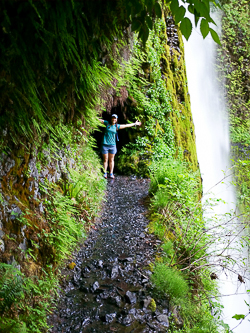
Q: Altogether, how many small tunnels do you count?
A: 1